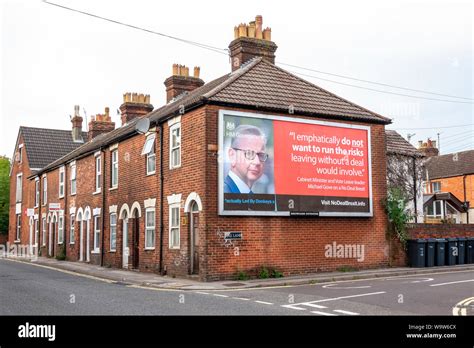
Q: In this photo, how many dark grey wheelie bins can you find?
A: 6